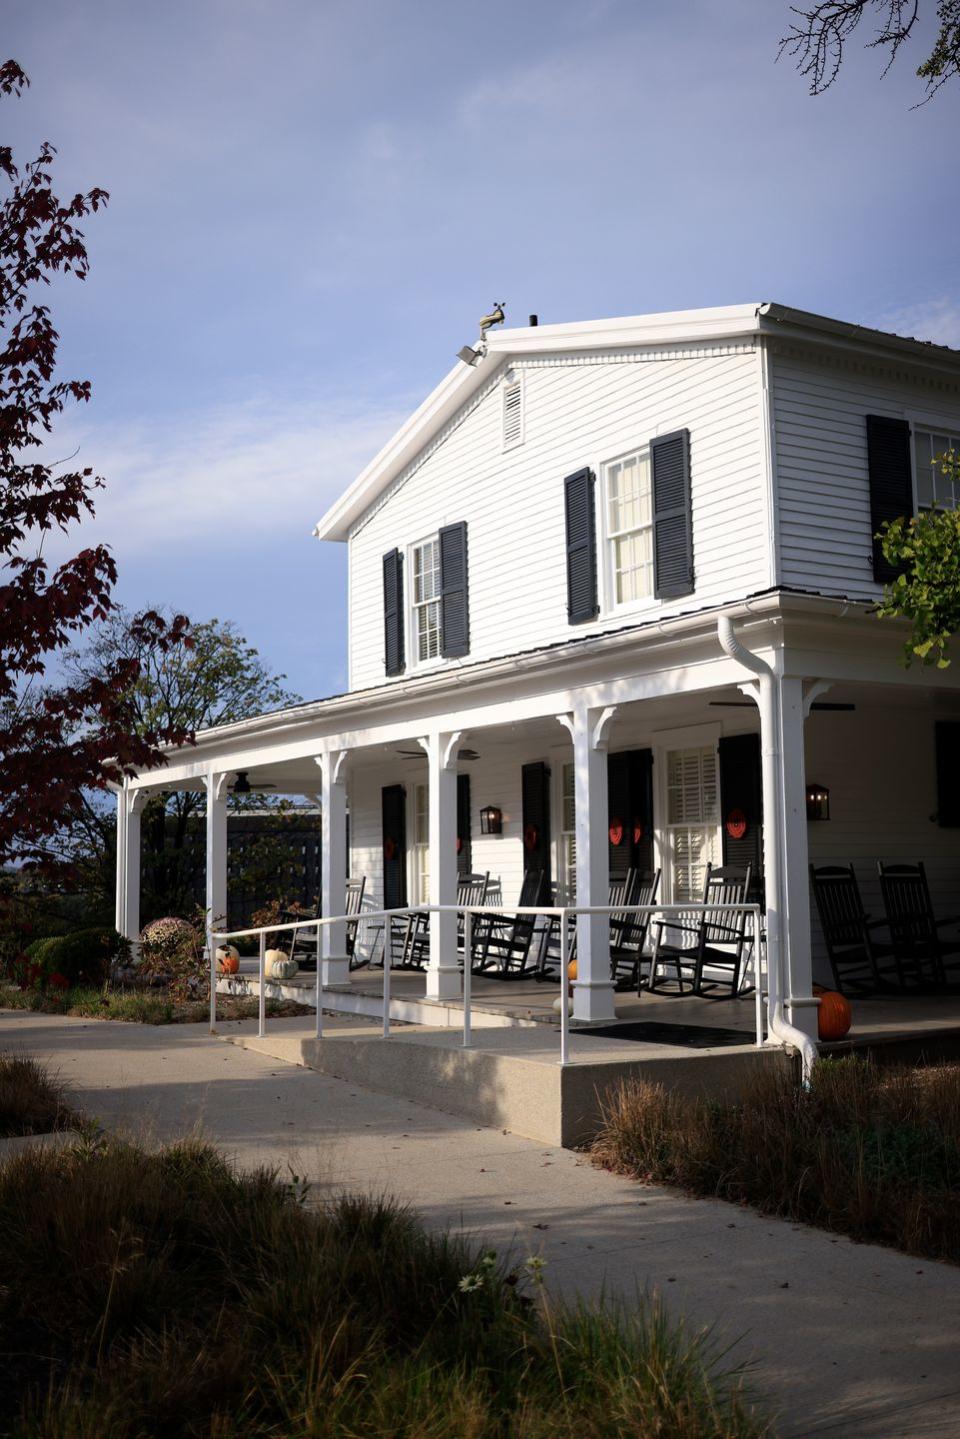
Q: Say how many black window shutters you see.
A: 12